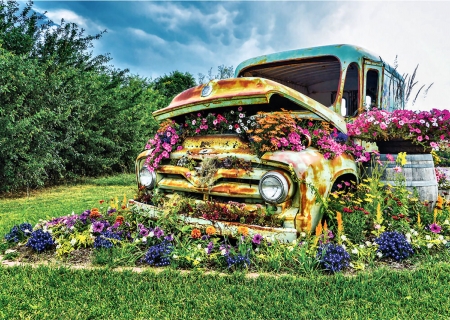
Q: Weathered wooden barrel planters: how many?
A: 1